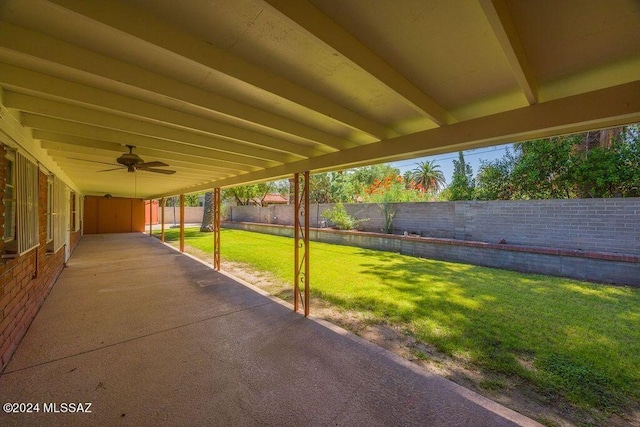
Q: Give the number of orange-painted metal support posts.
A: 5